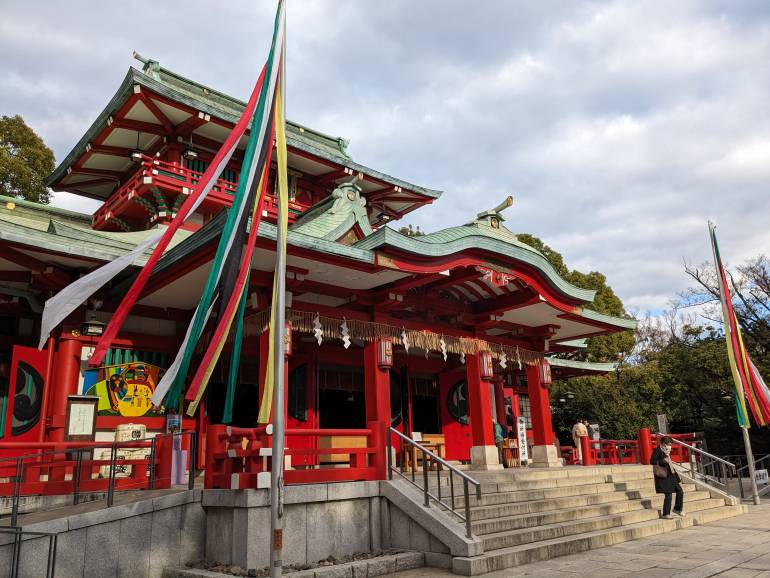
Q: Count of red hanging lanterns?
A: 4